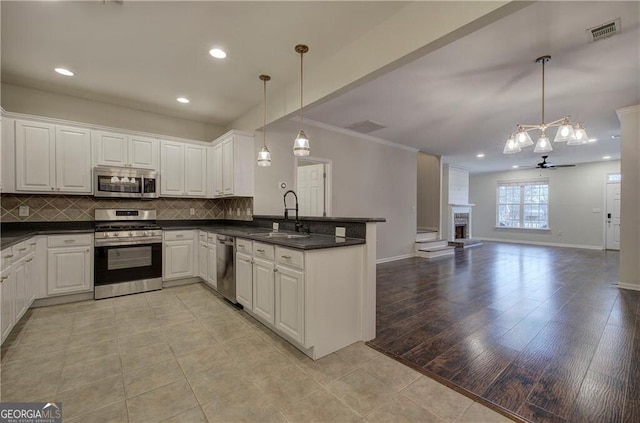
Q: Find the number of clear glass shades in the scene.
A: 7